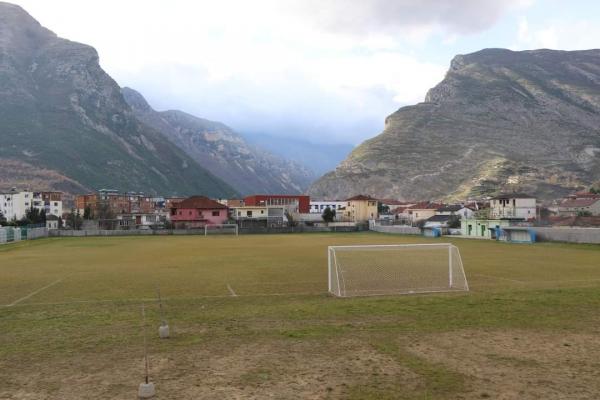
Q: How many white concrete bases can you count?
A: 2